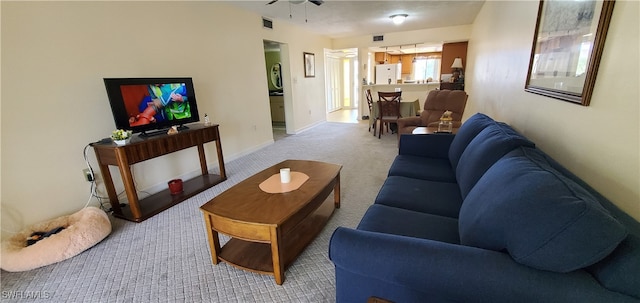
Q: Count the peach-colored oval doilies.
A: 1